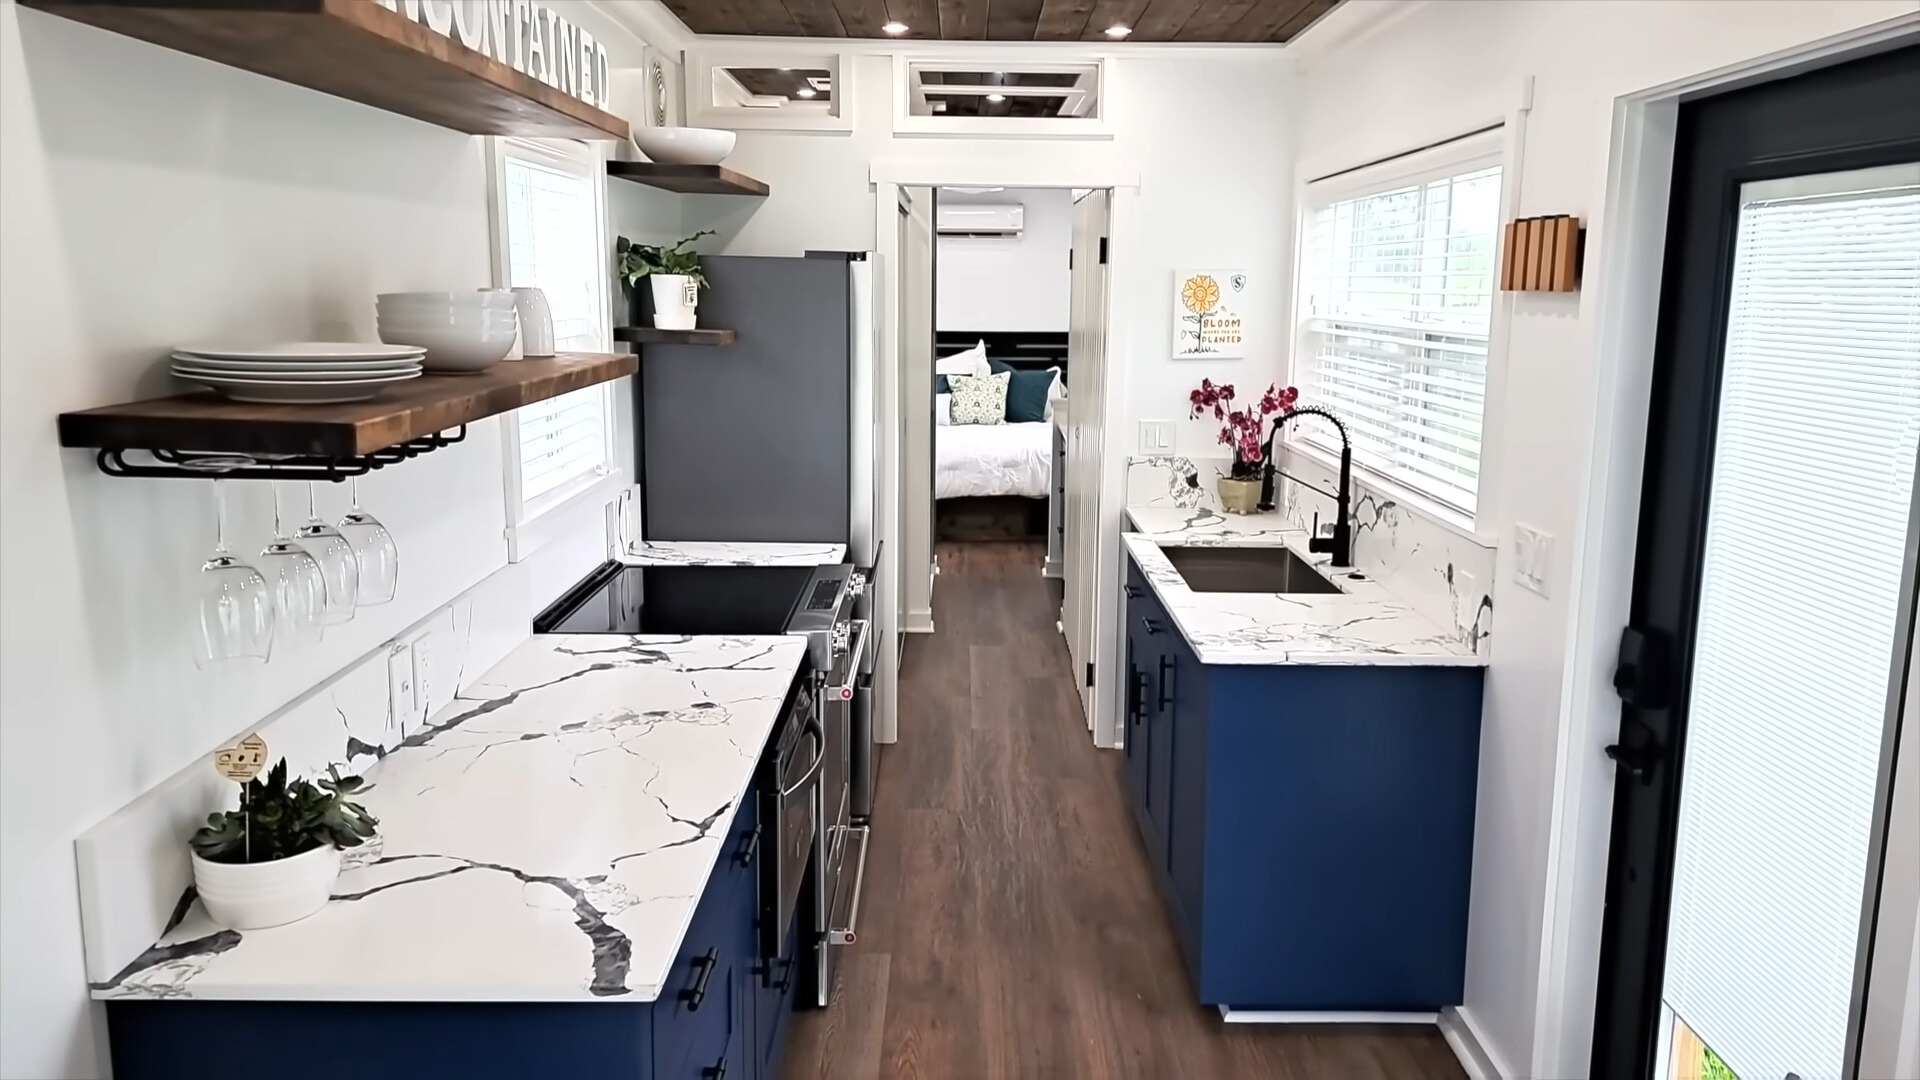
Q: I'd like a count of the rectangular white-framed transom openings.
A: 2